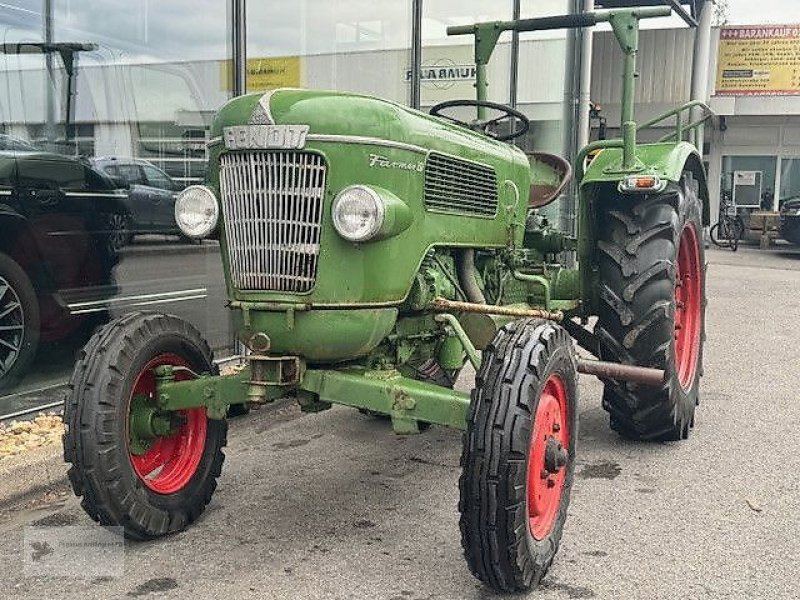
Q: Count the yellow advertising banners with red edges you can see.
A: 1